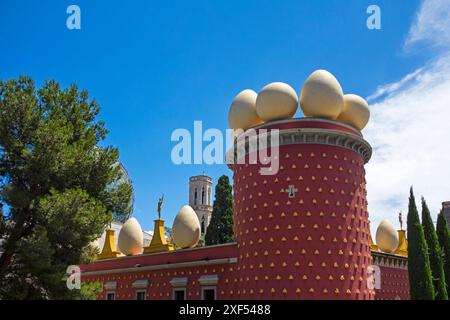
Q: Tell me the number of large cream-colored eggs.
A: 7